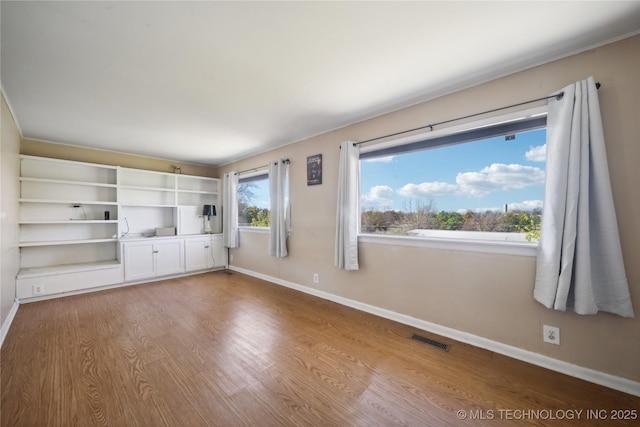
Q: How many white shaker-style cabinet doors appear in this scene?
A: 4